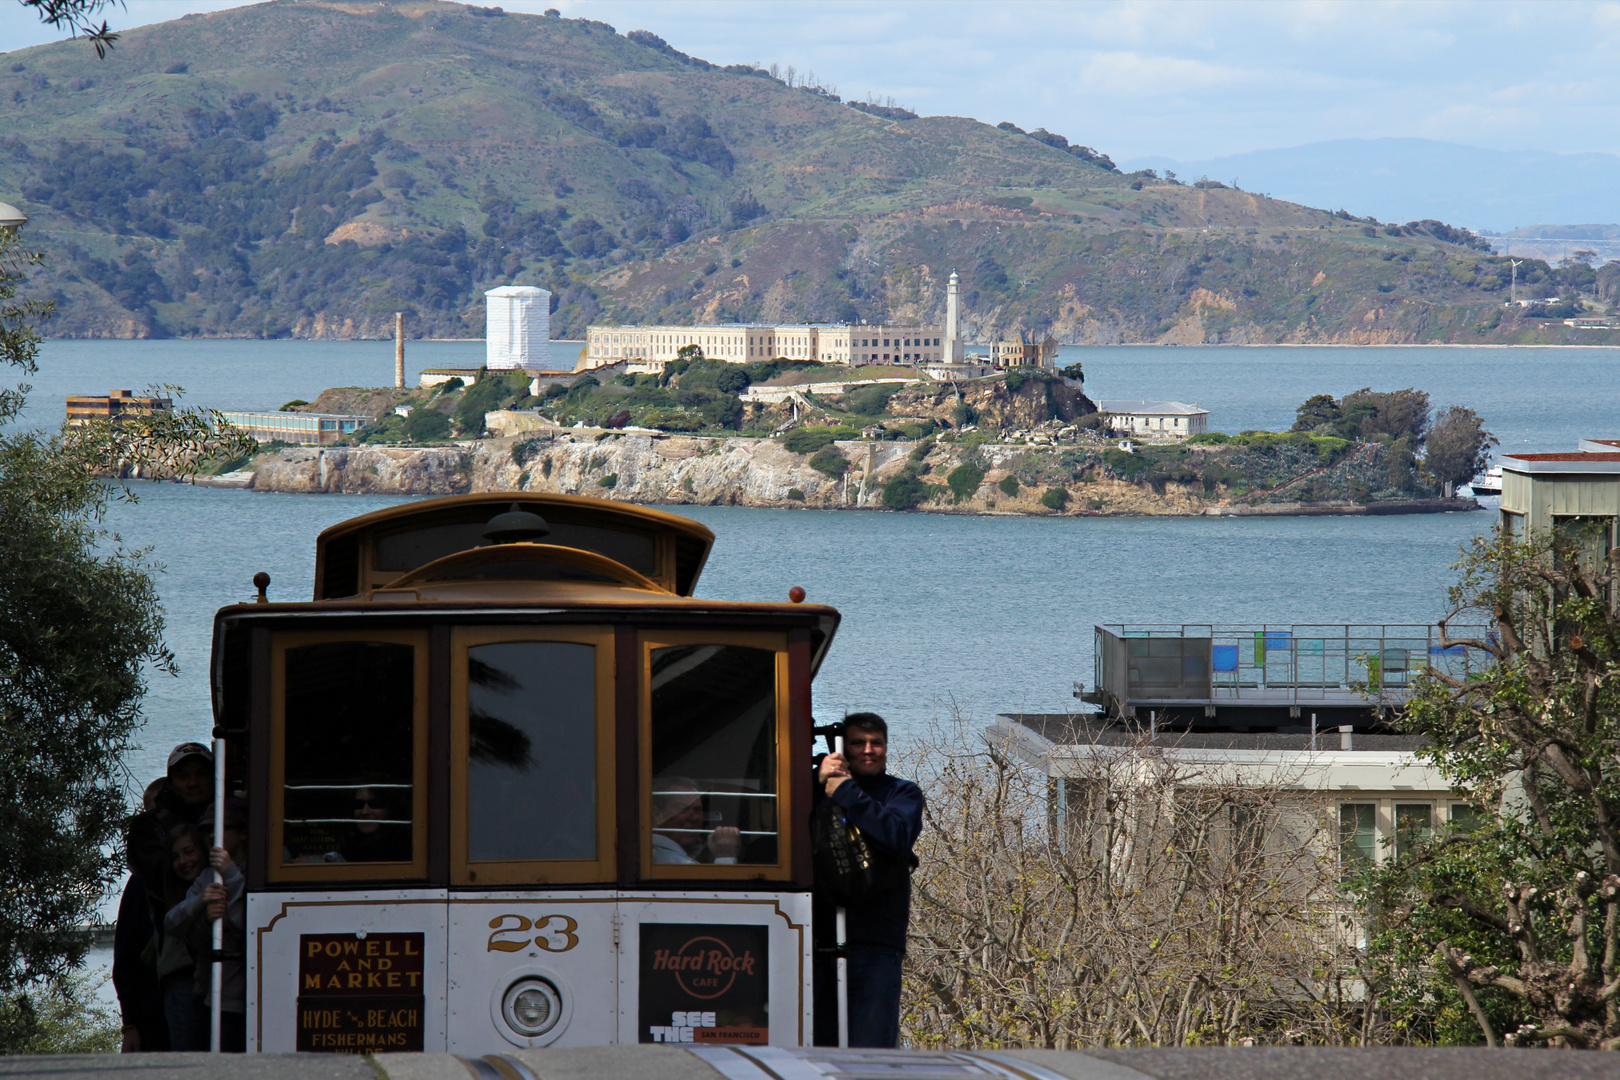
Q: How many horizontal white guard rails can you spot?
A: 4